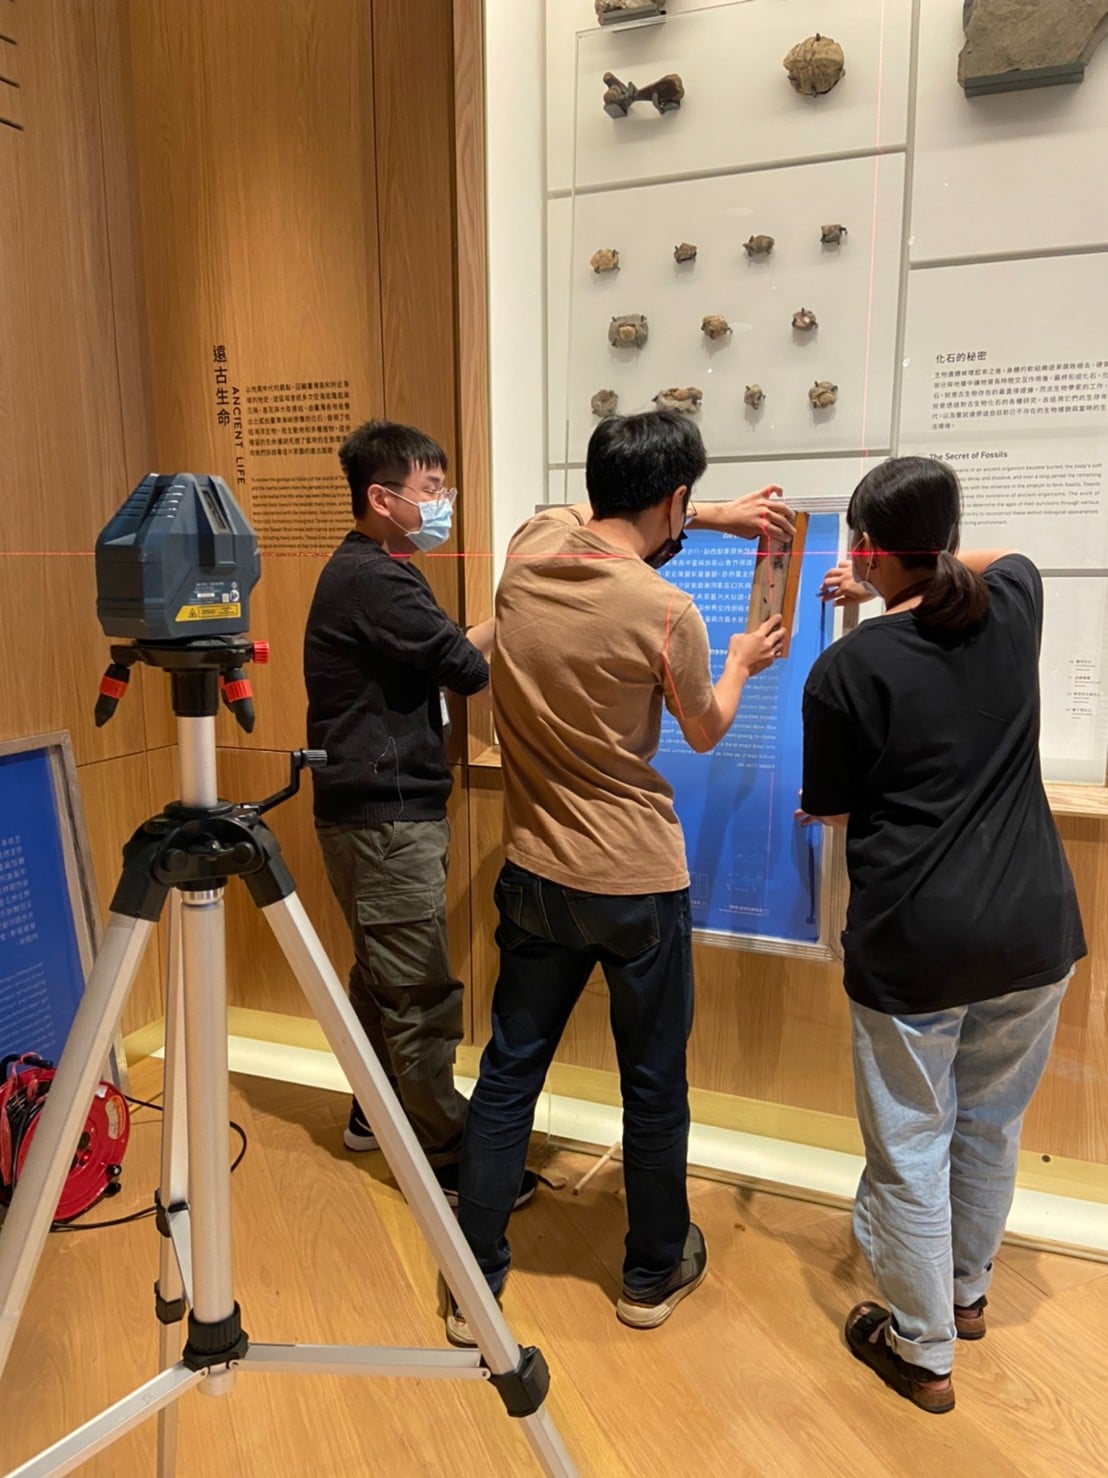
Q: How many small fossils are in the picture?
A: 11